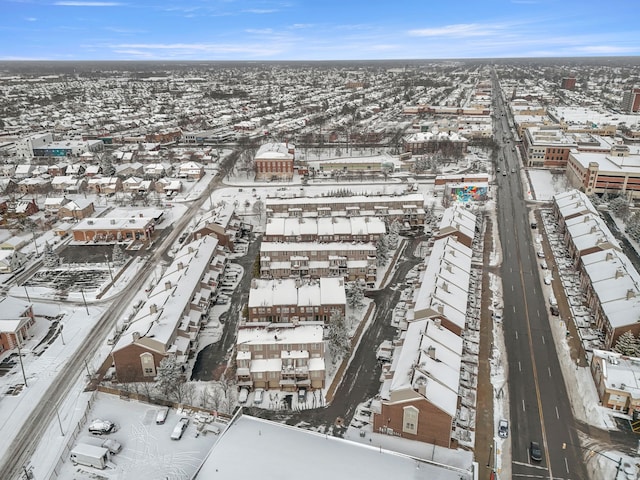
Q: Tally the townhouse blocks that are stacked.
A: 5